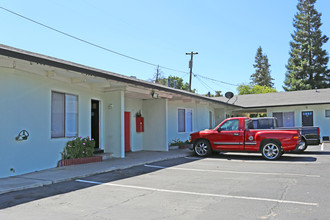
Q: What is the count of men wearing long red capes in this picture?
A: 0